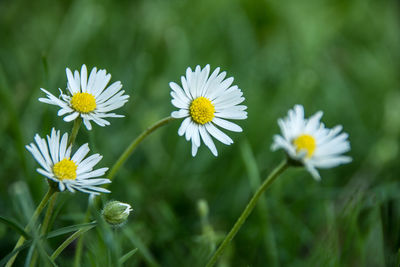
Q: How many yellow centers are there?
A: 4